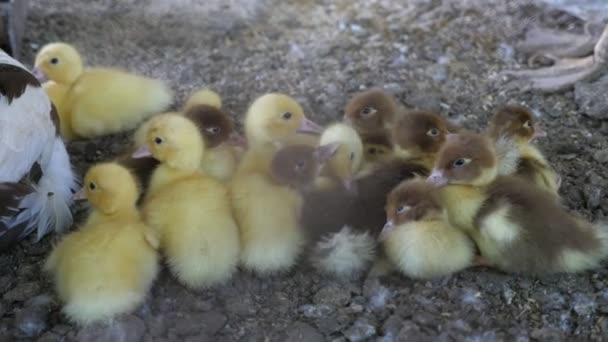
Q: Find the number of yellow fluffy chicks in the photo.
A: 6